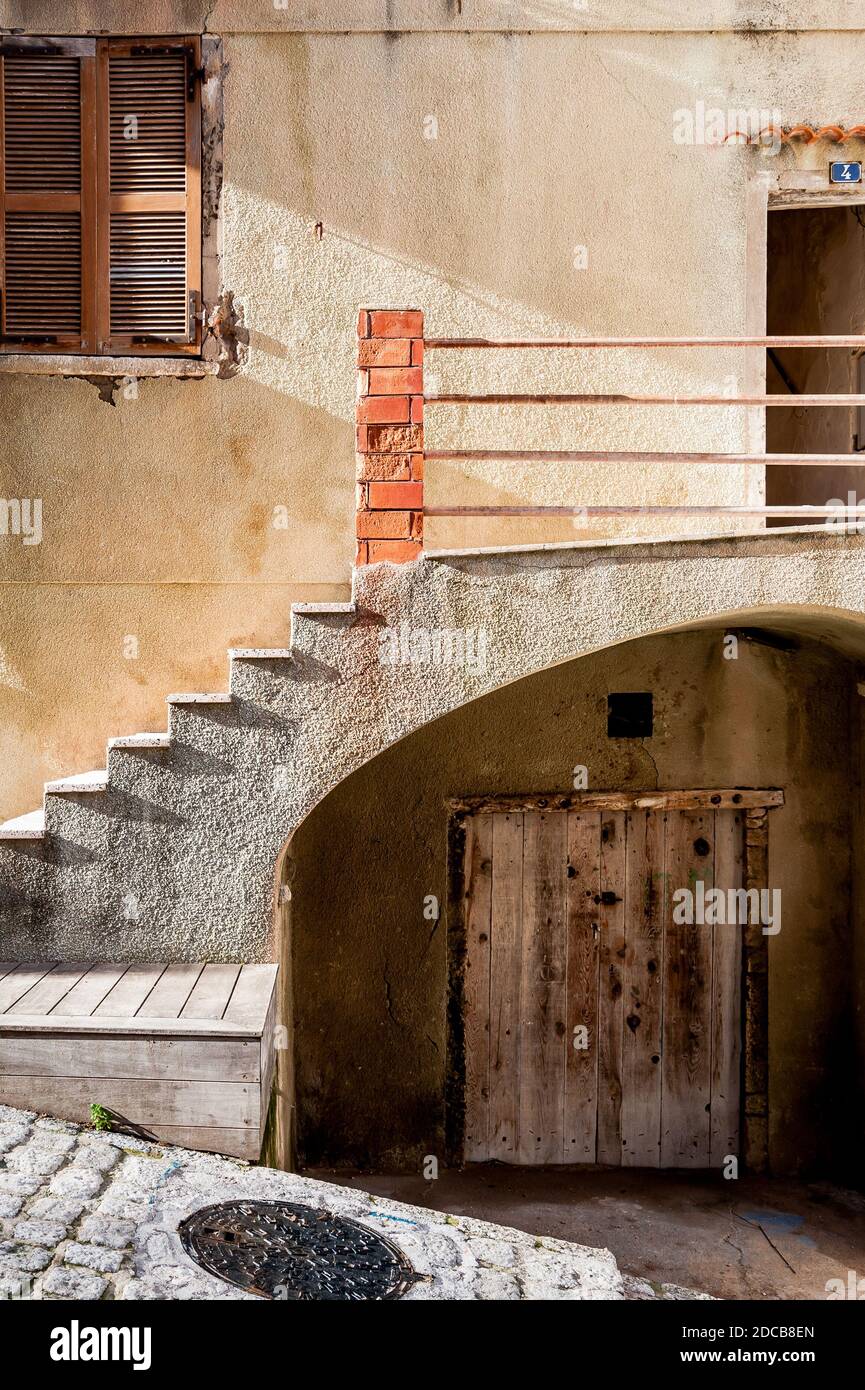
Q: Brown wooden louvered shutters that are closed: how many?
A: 2